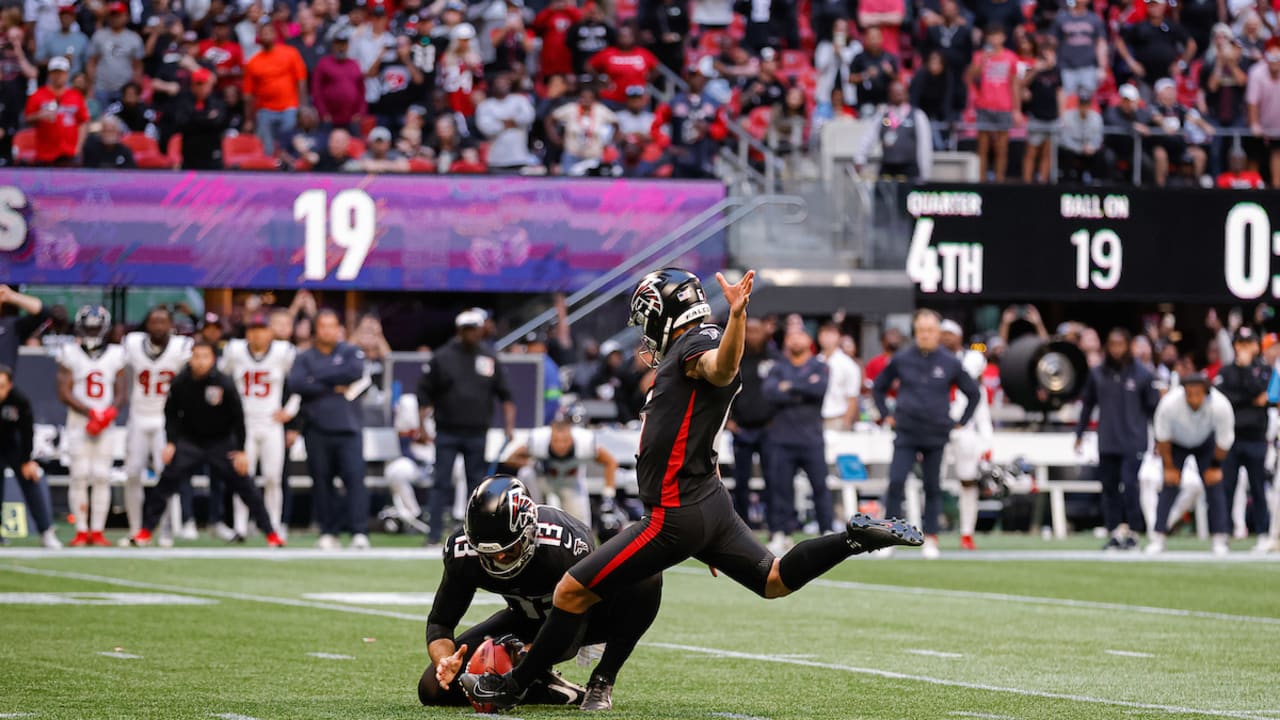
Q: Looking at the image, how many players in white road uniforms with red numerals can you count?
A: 3